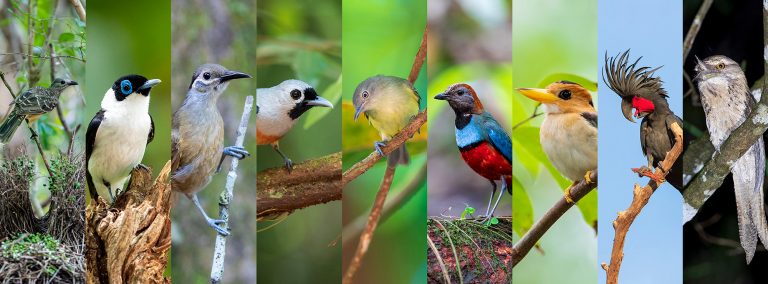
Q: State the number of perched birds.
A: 9